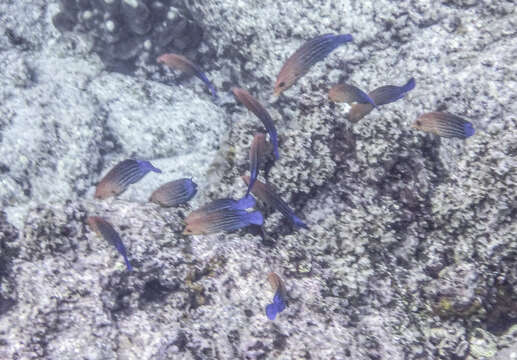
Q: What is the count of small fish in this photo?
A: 14